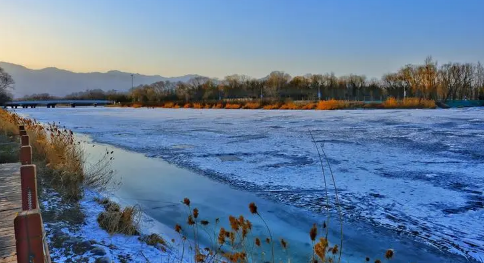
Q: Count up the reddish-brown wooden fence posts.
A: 6